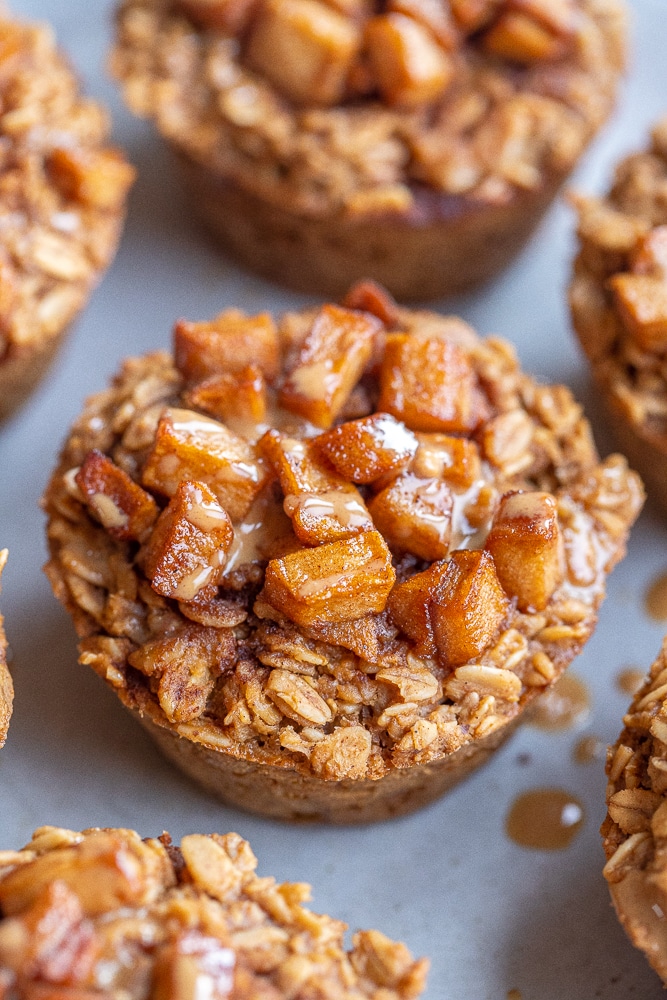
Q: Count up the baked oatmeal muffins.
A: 7